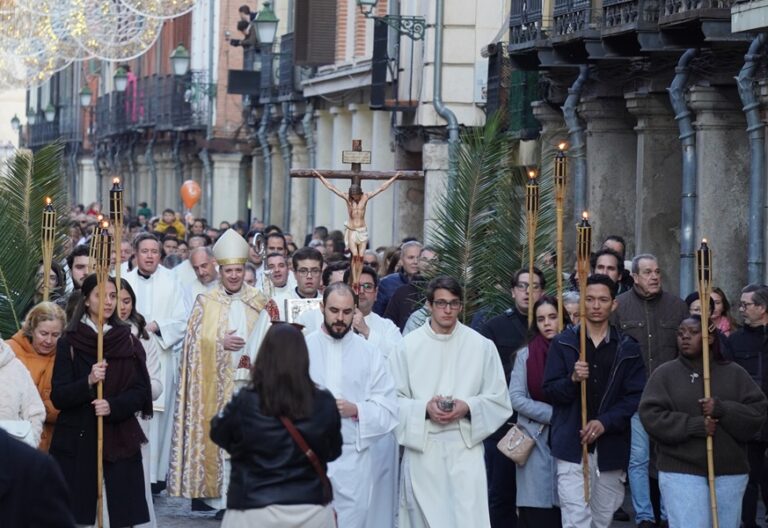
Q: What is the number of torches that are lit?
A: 8